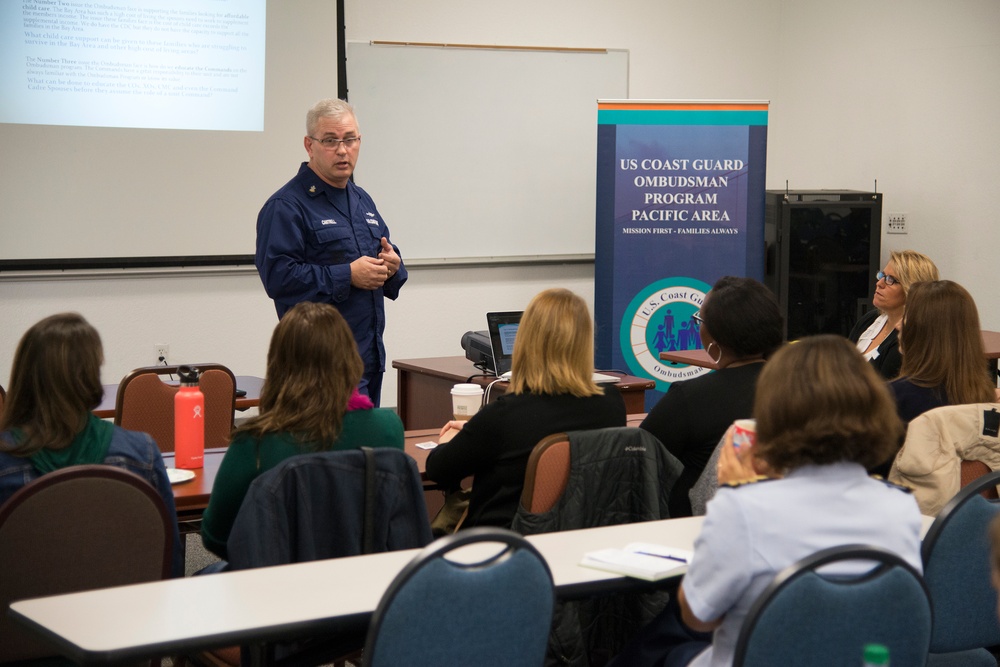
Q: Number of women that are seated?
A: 7